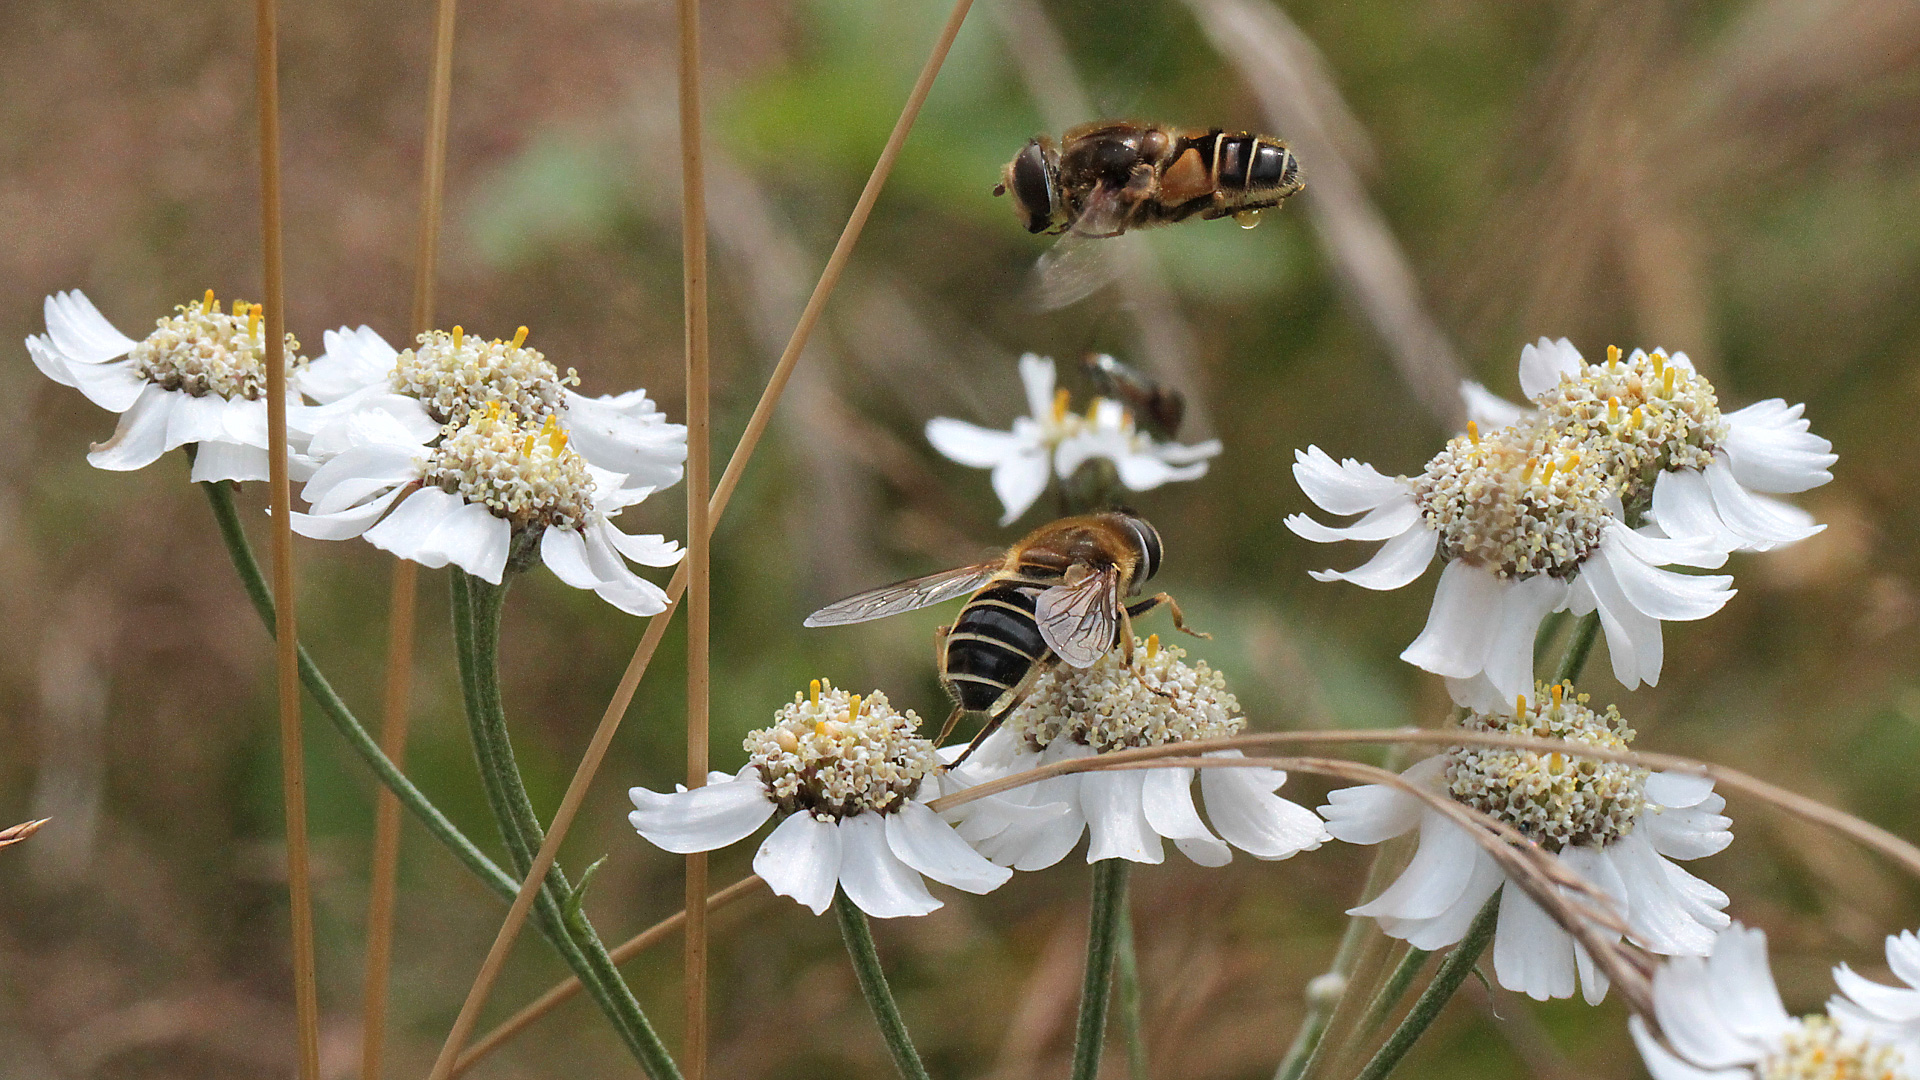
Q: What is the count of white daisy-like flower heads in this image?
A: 11